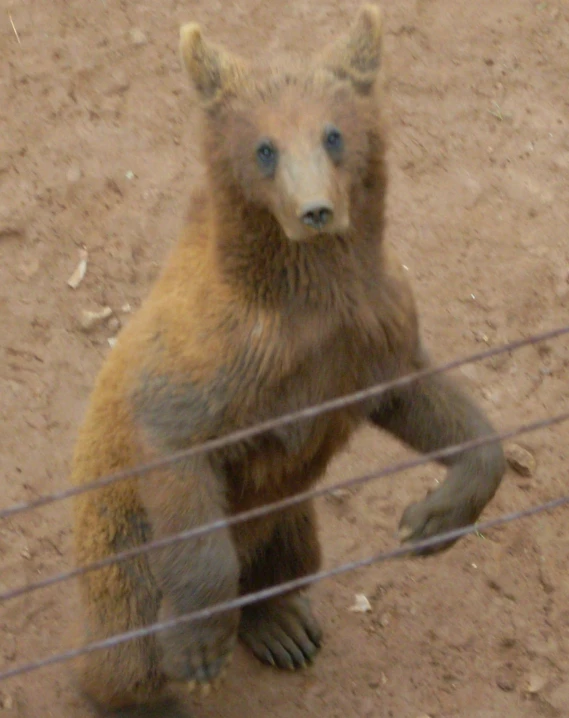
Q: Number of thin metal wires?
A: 3